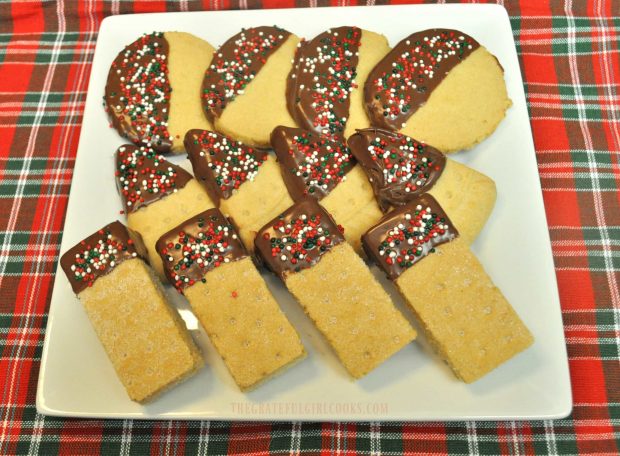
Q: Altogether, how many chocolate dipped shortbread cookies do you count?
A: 12